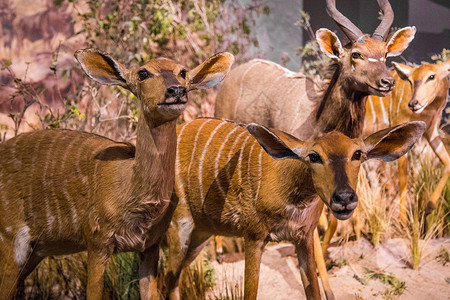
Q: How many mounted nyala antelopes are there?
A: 4